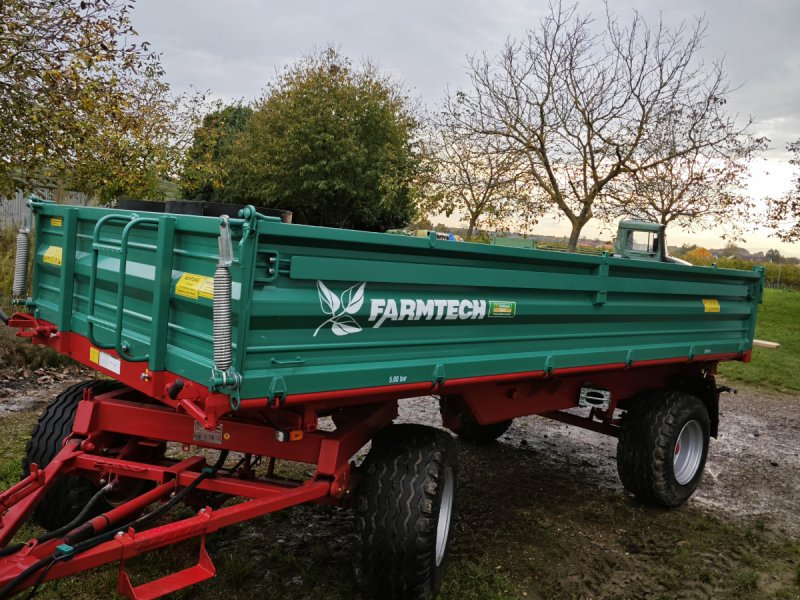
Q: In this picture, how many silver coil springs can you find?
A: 2